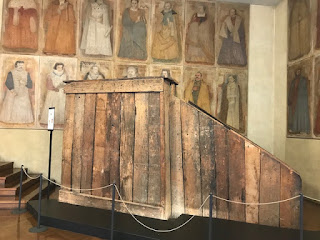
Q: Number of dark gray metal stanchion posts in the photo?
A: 5